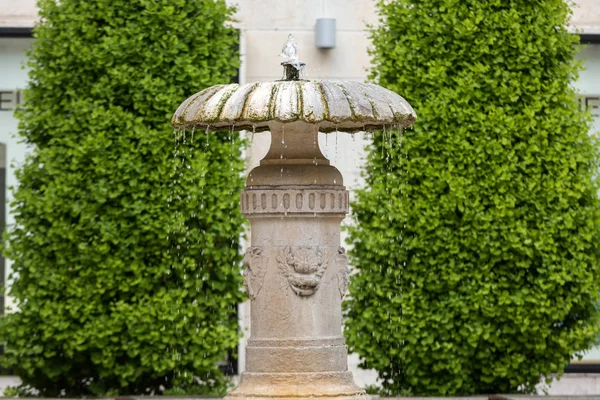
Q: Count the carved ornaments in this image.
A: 3